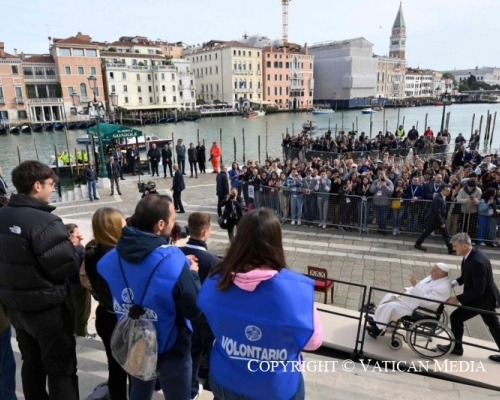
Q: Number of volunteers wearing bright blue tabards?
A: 2